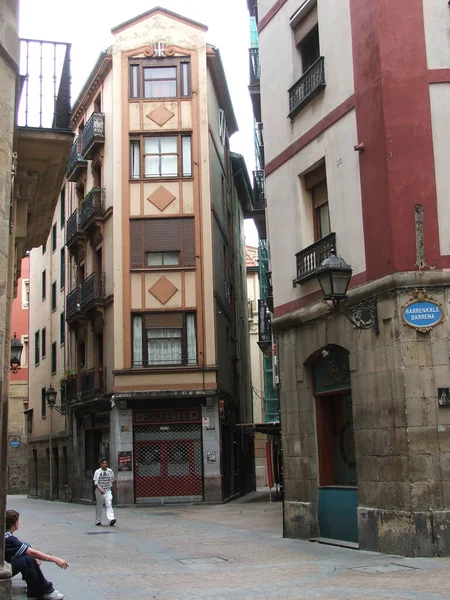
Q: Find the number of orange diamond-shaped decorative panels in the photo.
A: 3